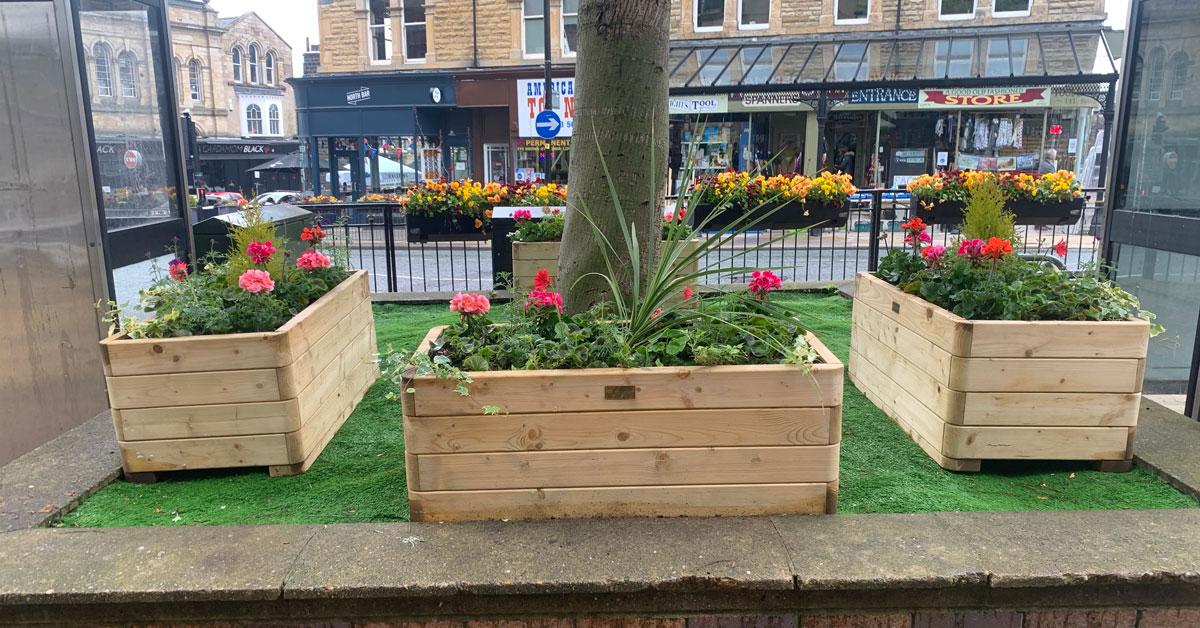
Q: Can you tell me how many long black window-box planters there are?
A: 3